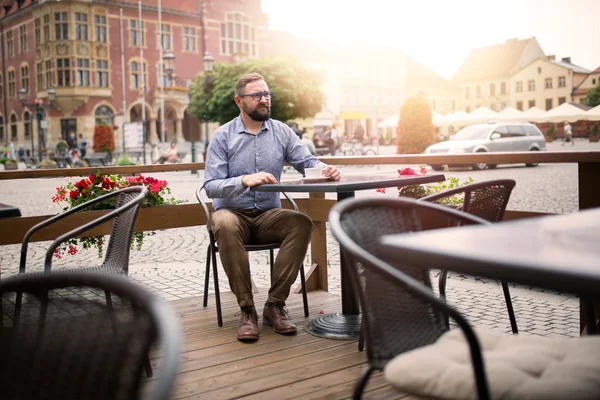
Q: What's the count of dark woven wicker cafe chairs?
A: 5